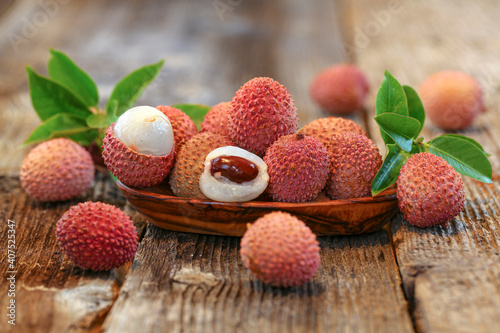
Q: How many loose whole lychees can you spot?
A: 6